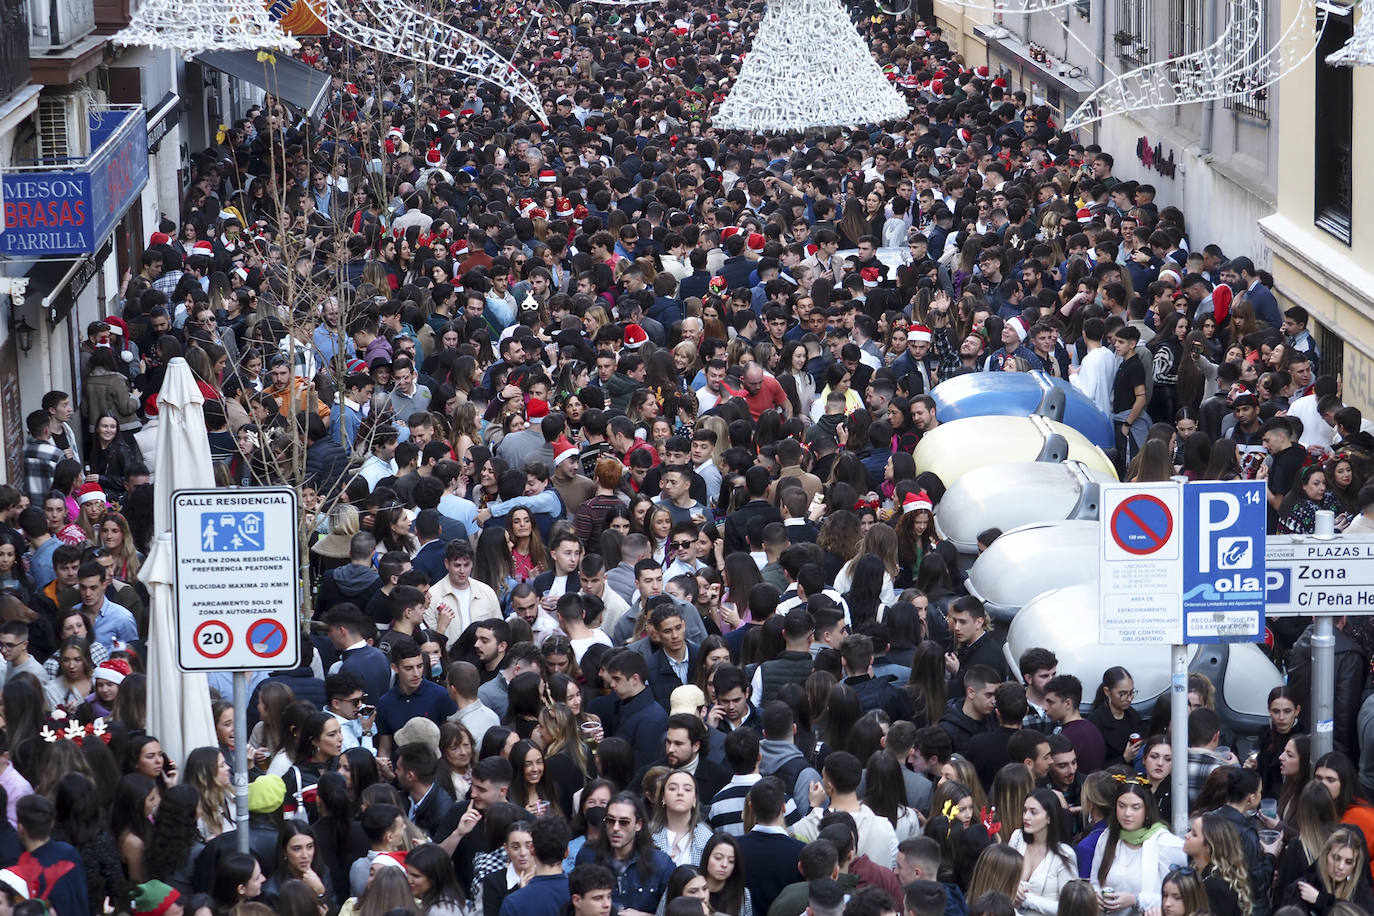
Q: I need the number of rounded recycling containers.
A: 5